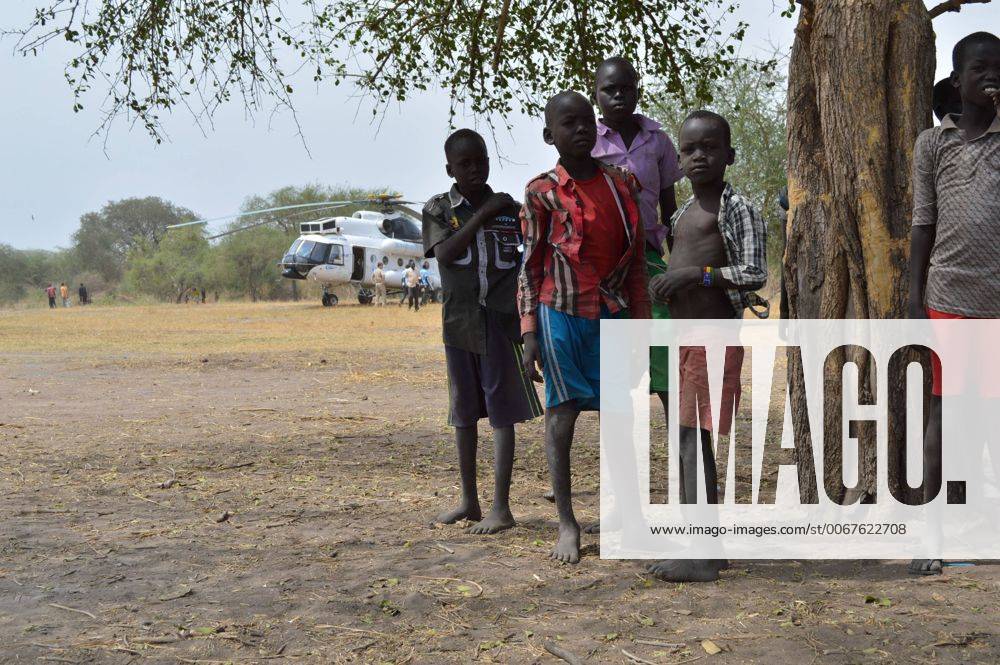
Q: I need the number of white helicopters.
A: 1